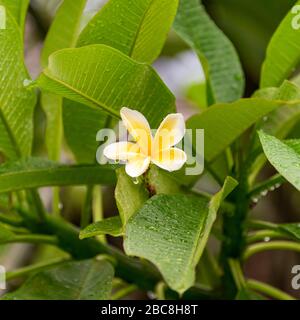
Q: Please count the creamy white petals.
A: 5